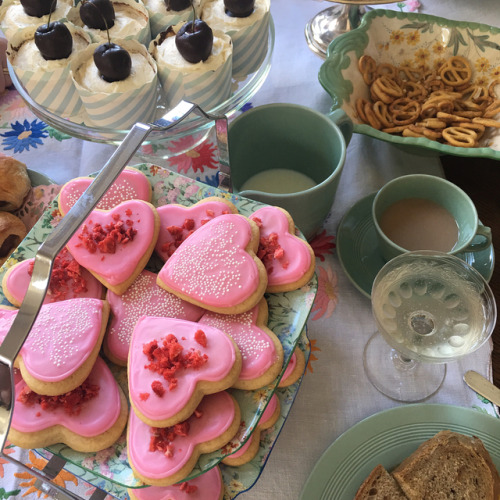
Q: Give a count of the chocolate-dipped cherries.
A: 7